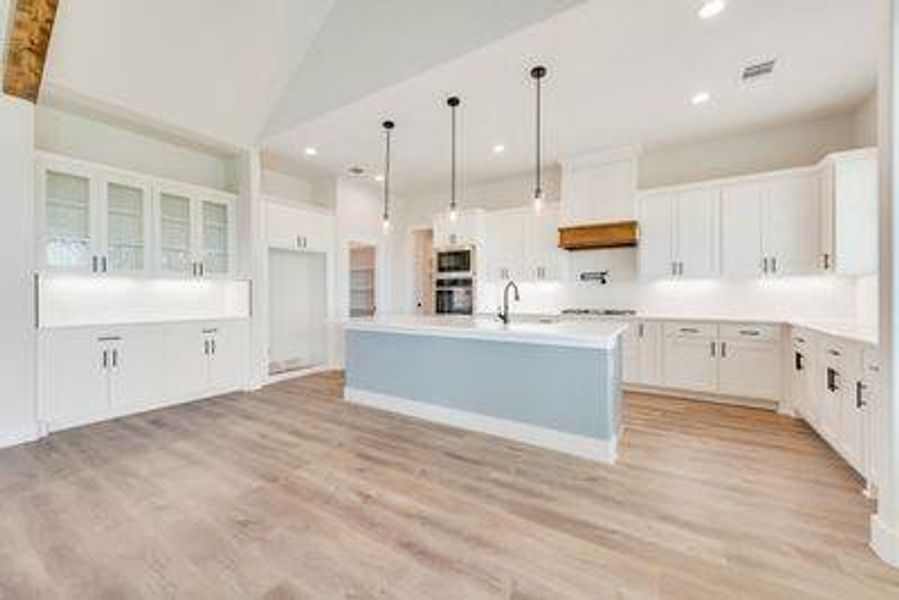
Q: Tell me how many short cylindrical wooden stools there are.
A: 0